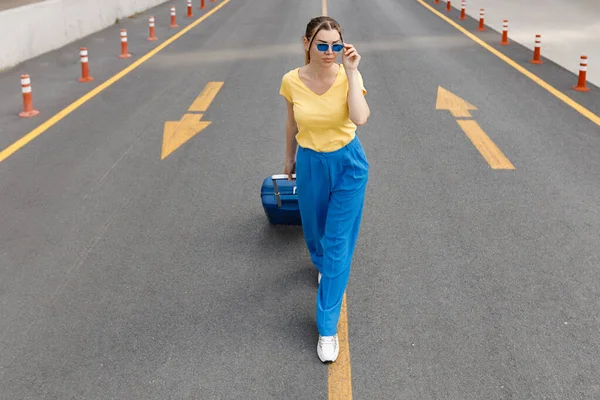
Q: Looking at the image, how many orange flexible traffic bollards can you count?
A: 15